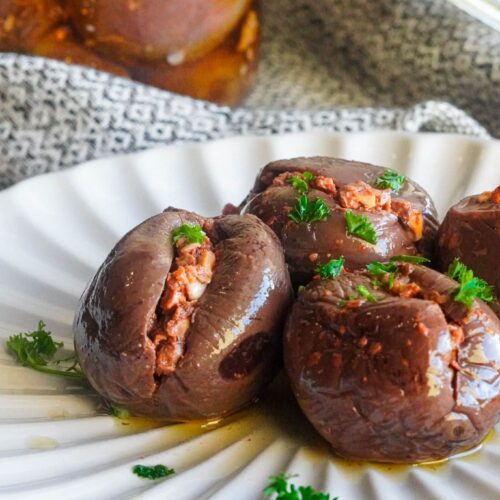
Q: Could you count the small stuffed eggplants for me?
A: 4